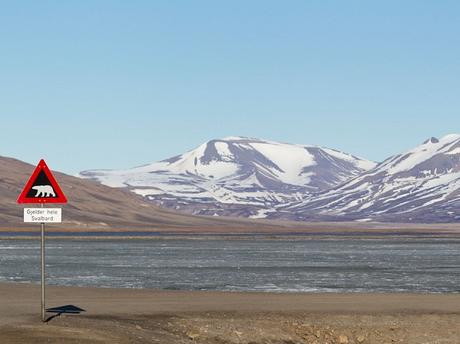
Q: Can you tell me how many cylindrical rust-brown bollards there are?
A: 0